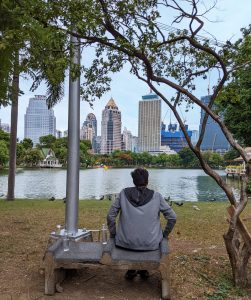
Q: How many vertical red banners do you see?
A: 0